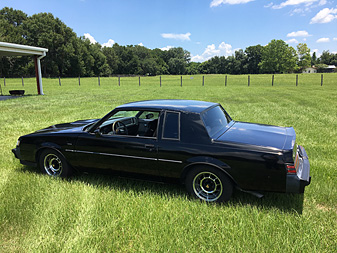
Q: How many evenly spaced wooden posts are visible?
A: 15